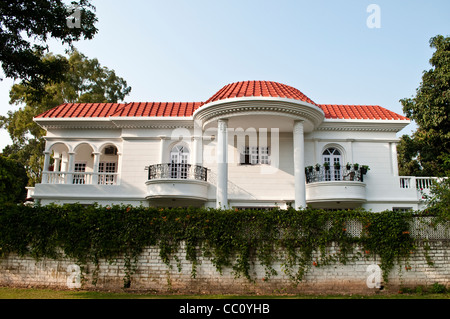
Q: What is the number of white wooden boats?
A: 0